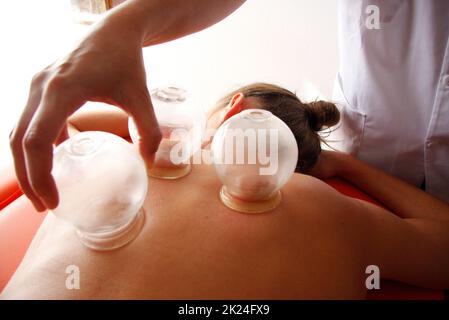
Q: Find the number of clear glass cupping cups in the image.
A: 3